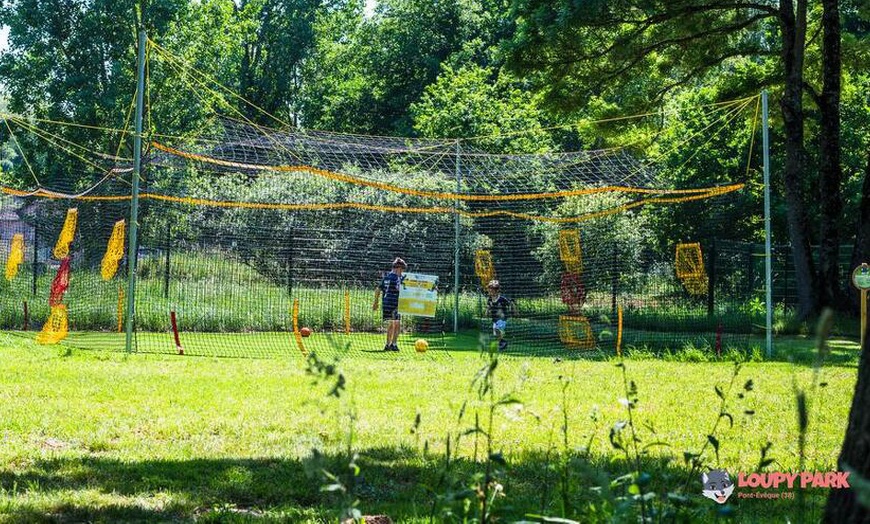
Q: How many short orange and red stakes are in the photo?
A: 7